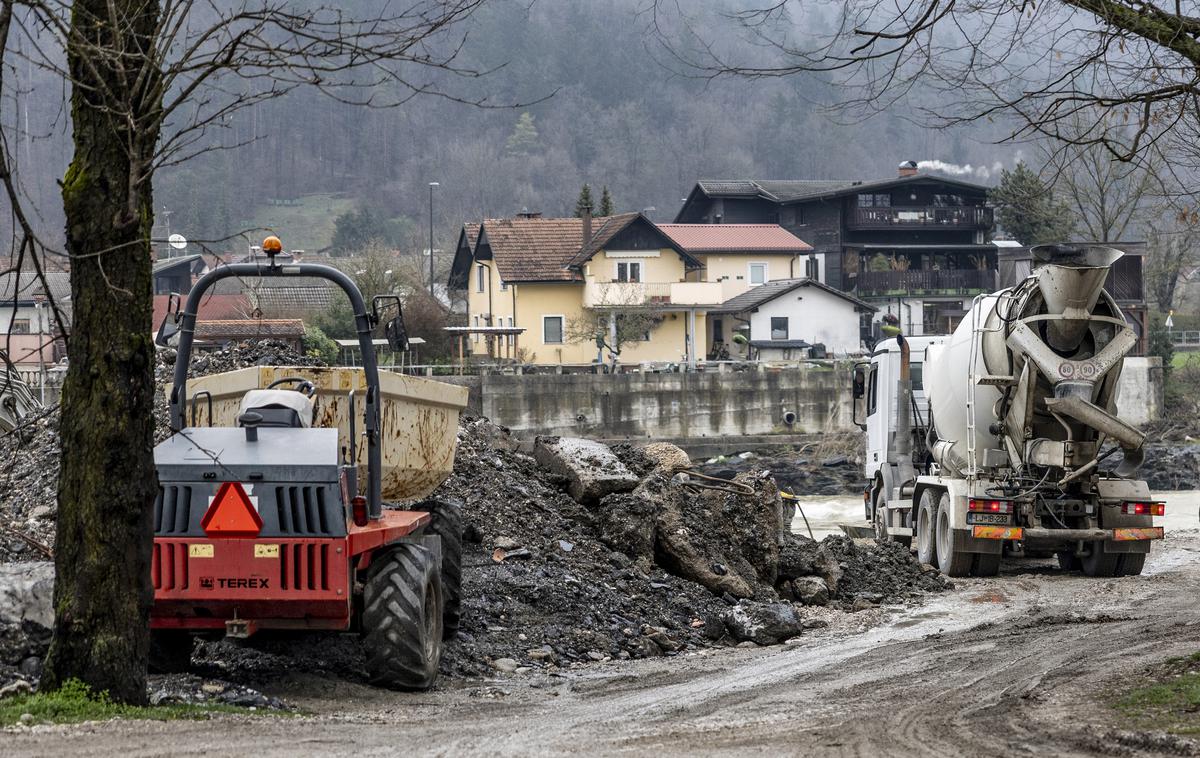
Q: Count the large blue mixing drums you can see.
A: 0